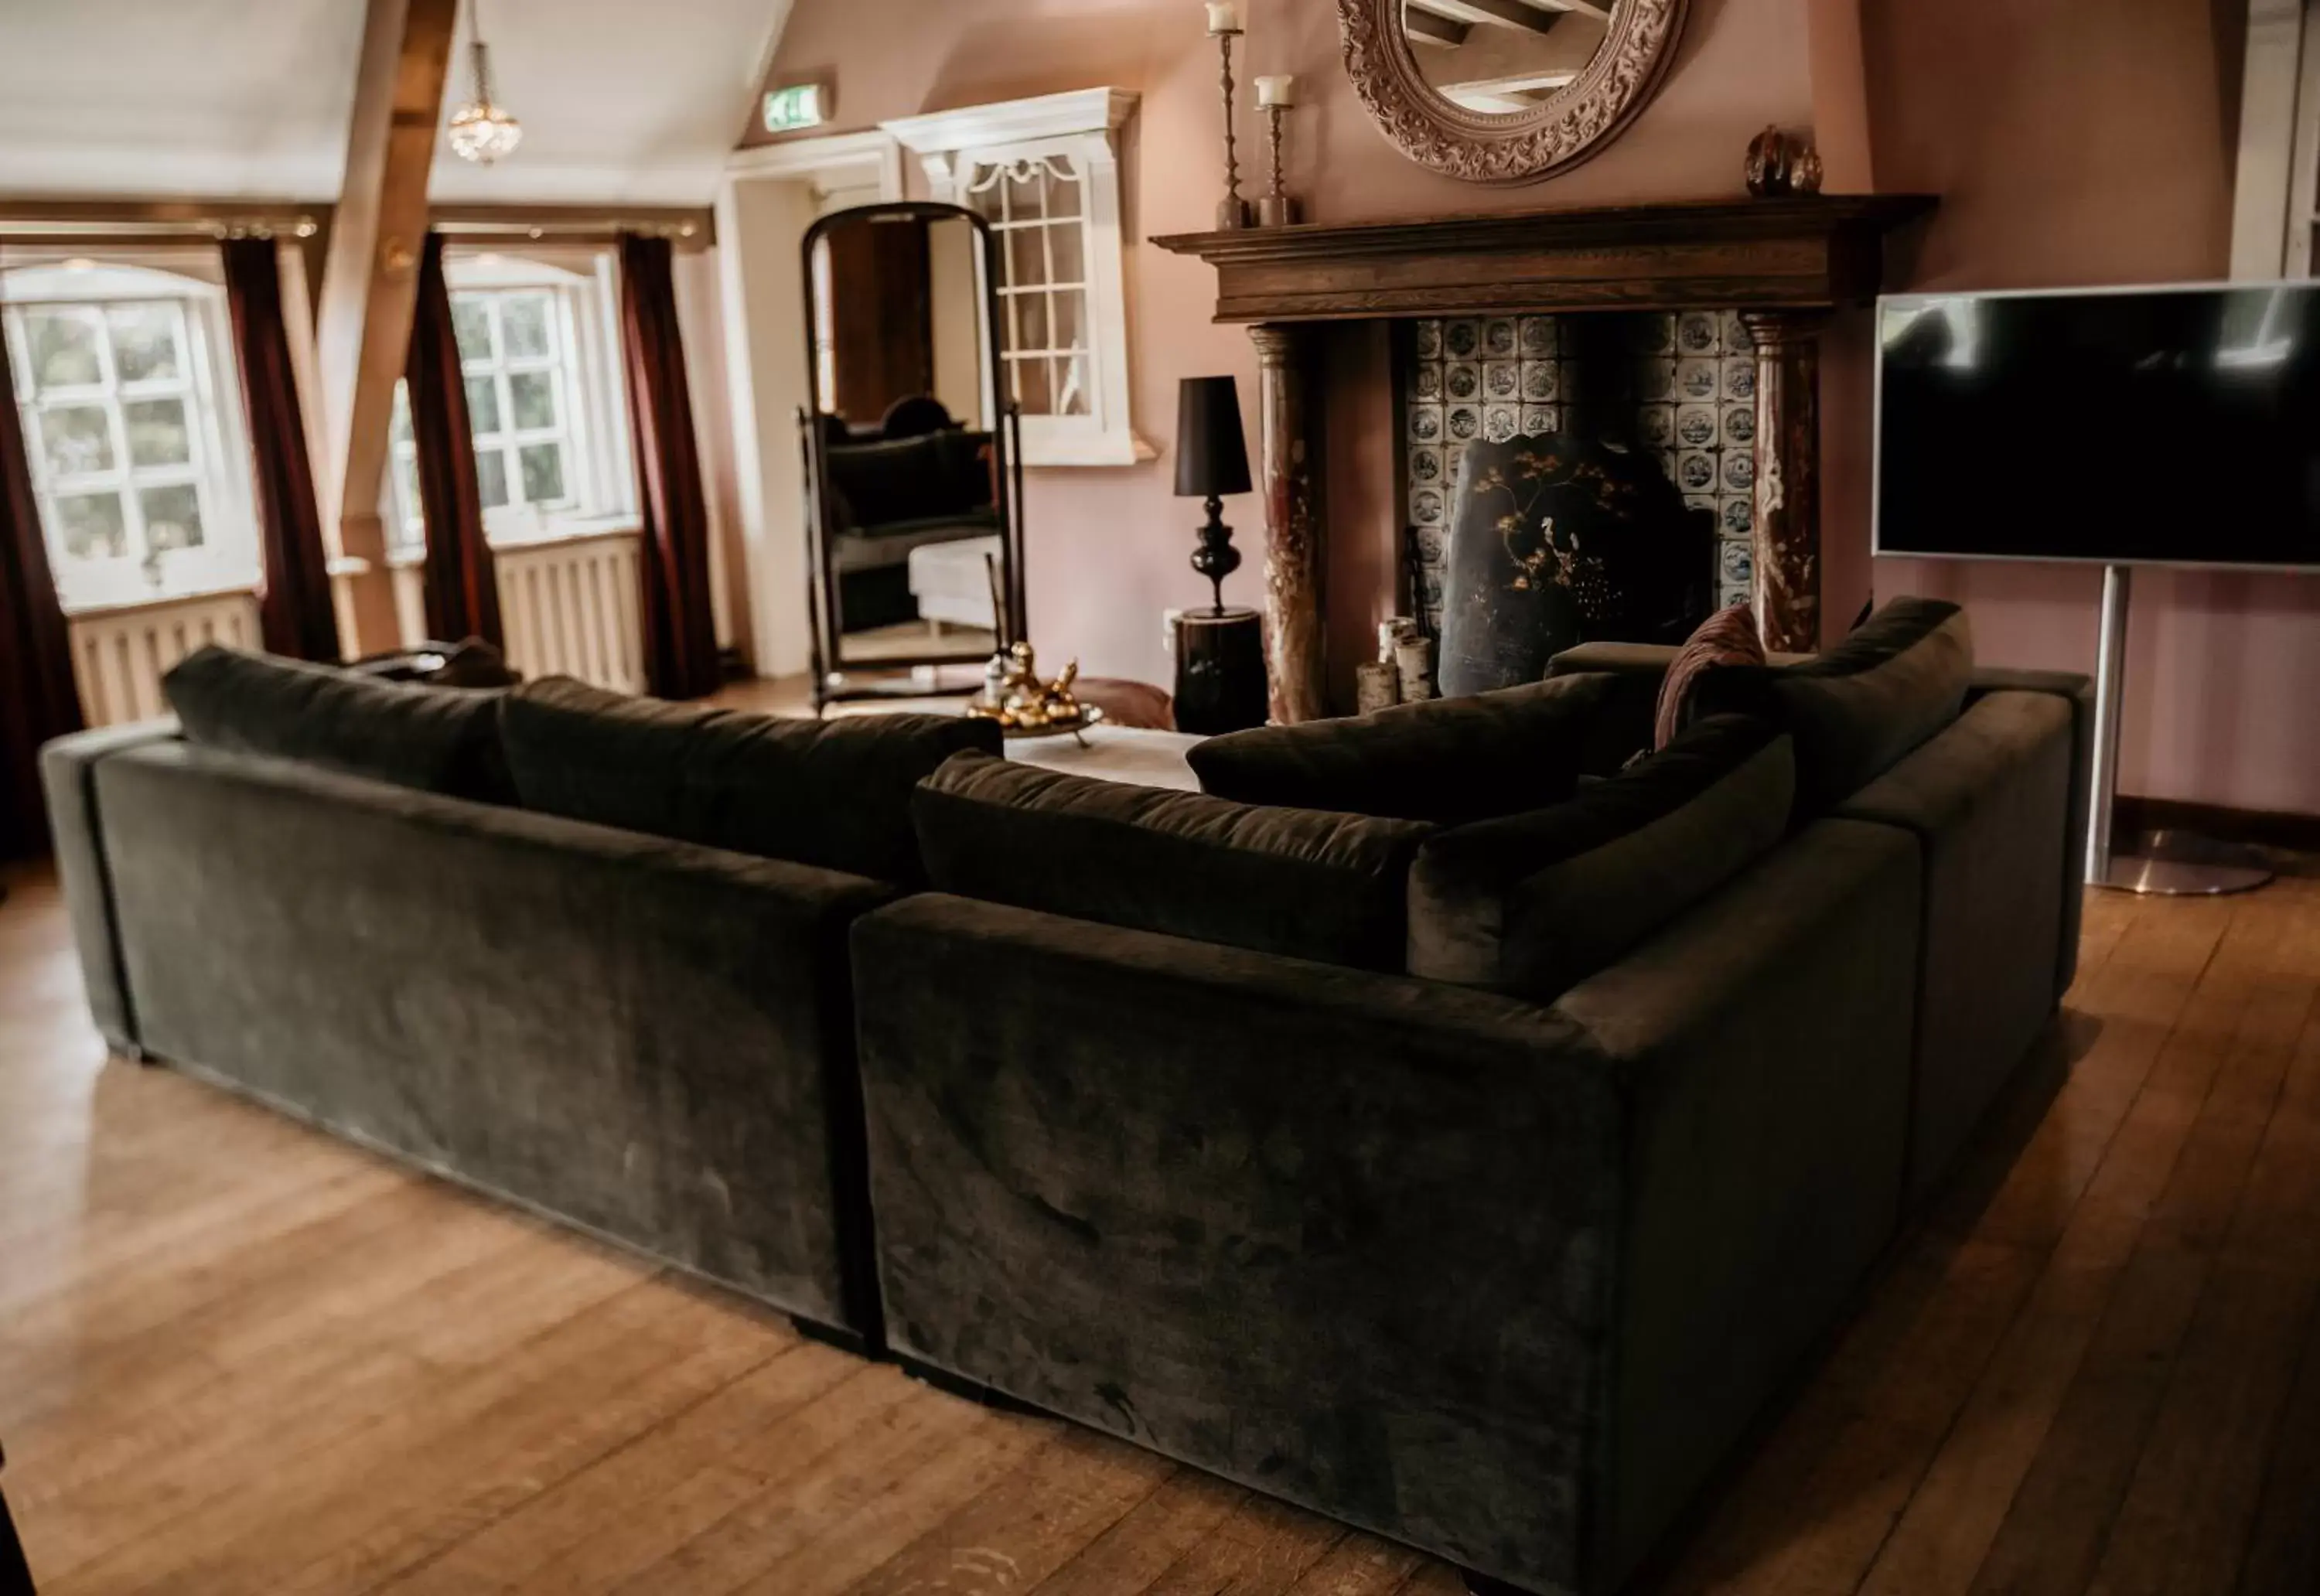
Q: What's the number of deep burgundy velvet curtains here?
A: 4